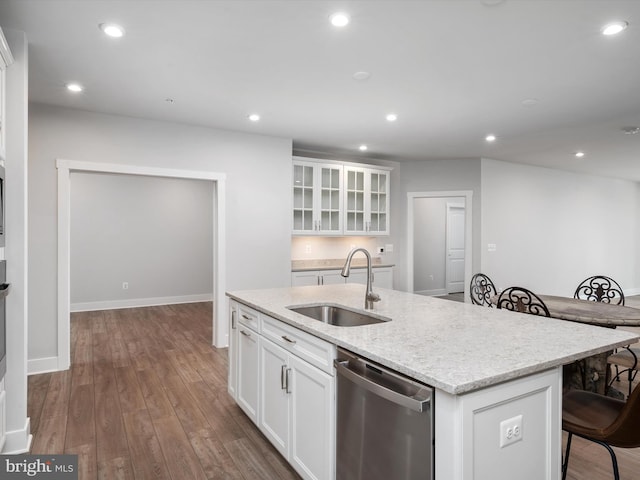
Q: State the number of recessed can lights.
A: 9